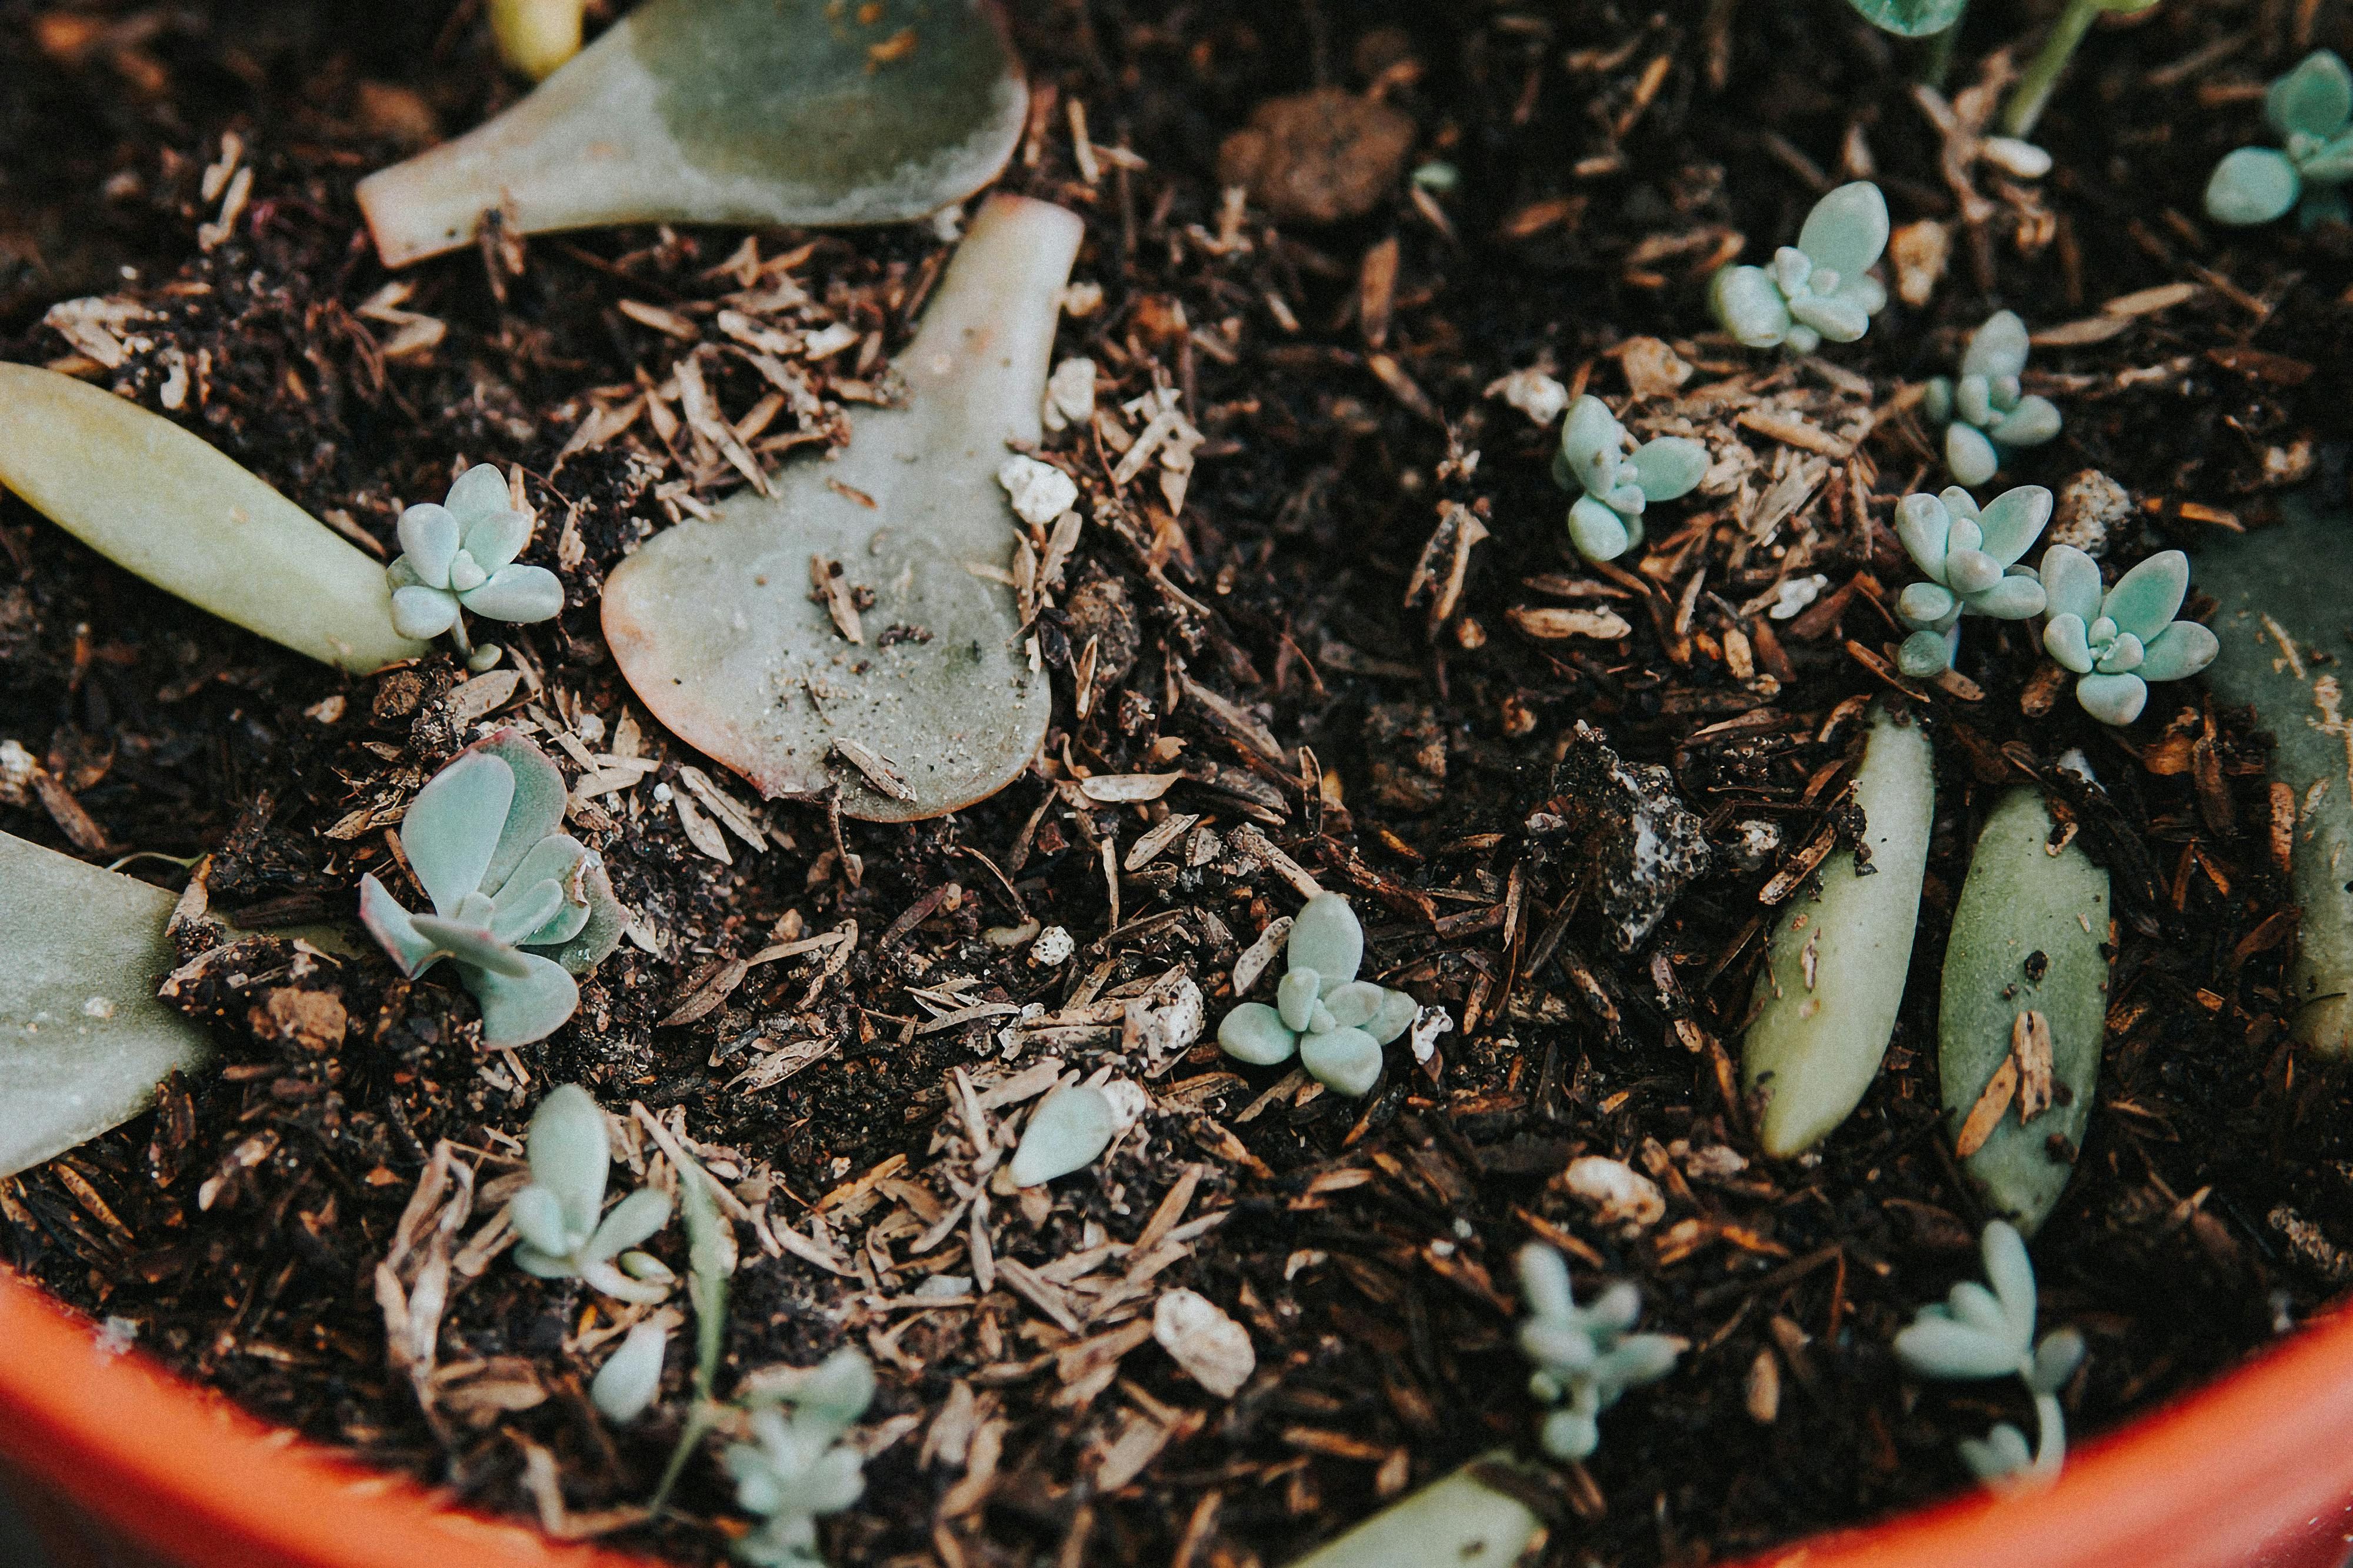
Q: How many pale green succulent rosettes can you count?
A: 13